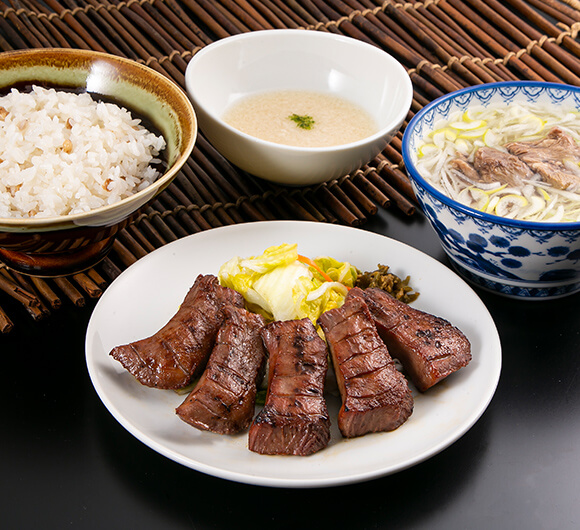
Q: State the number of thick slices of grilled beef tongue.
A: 5